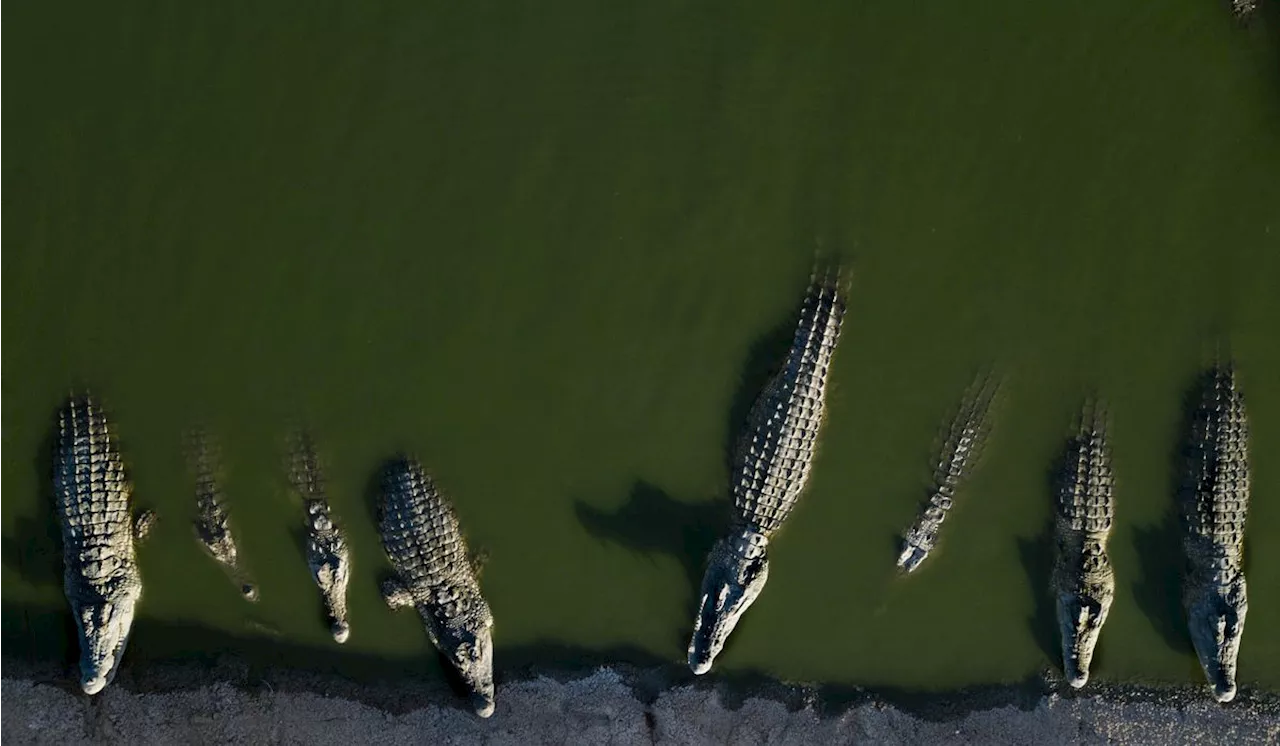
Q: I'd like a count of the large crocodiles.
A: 5